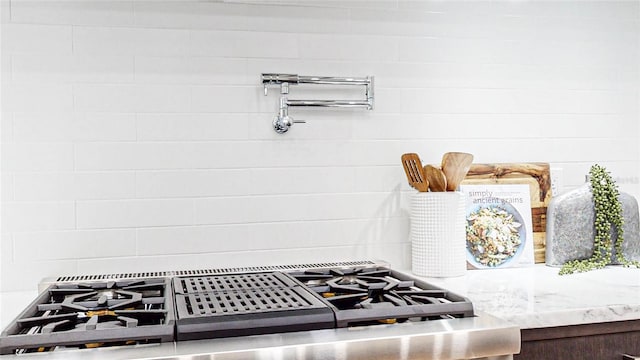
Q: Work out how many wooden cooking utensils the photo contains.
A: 3